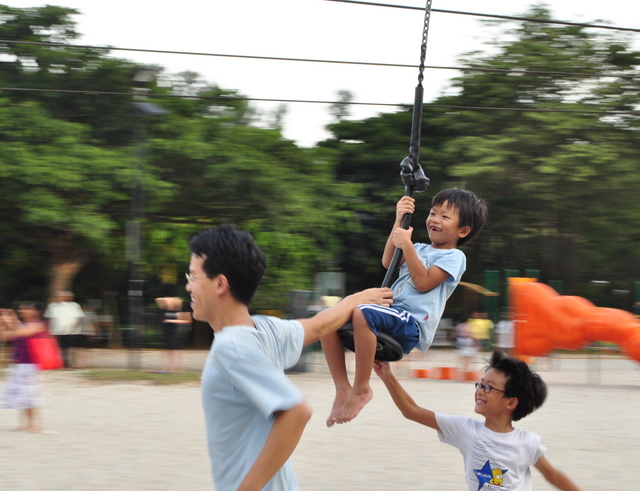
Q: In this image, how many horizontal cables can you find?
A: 3